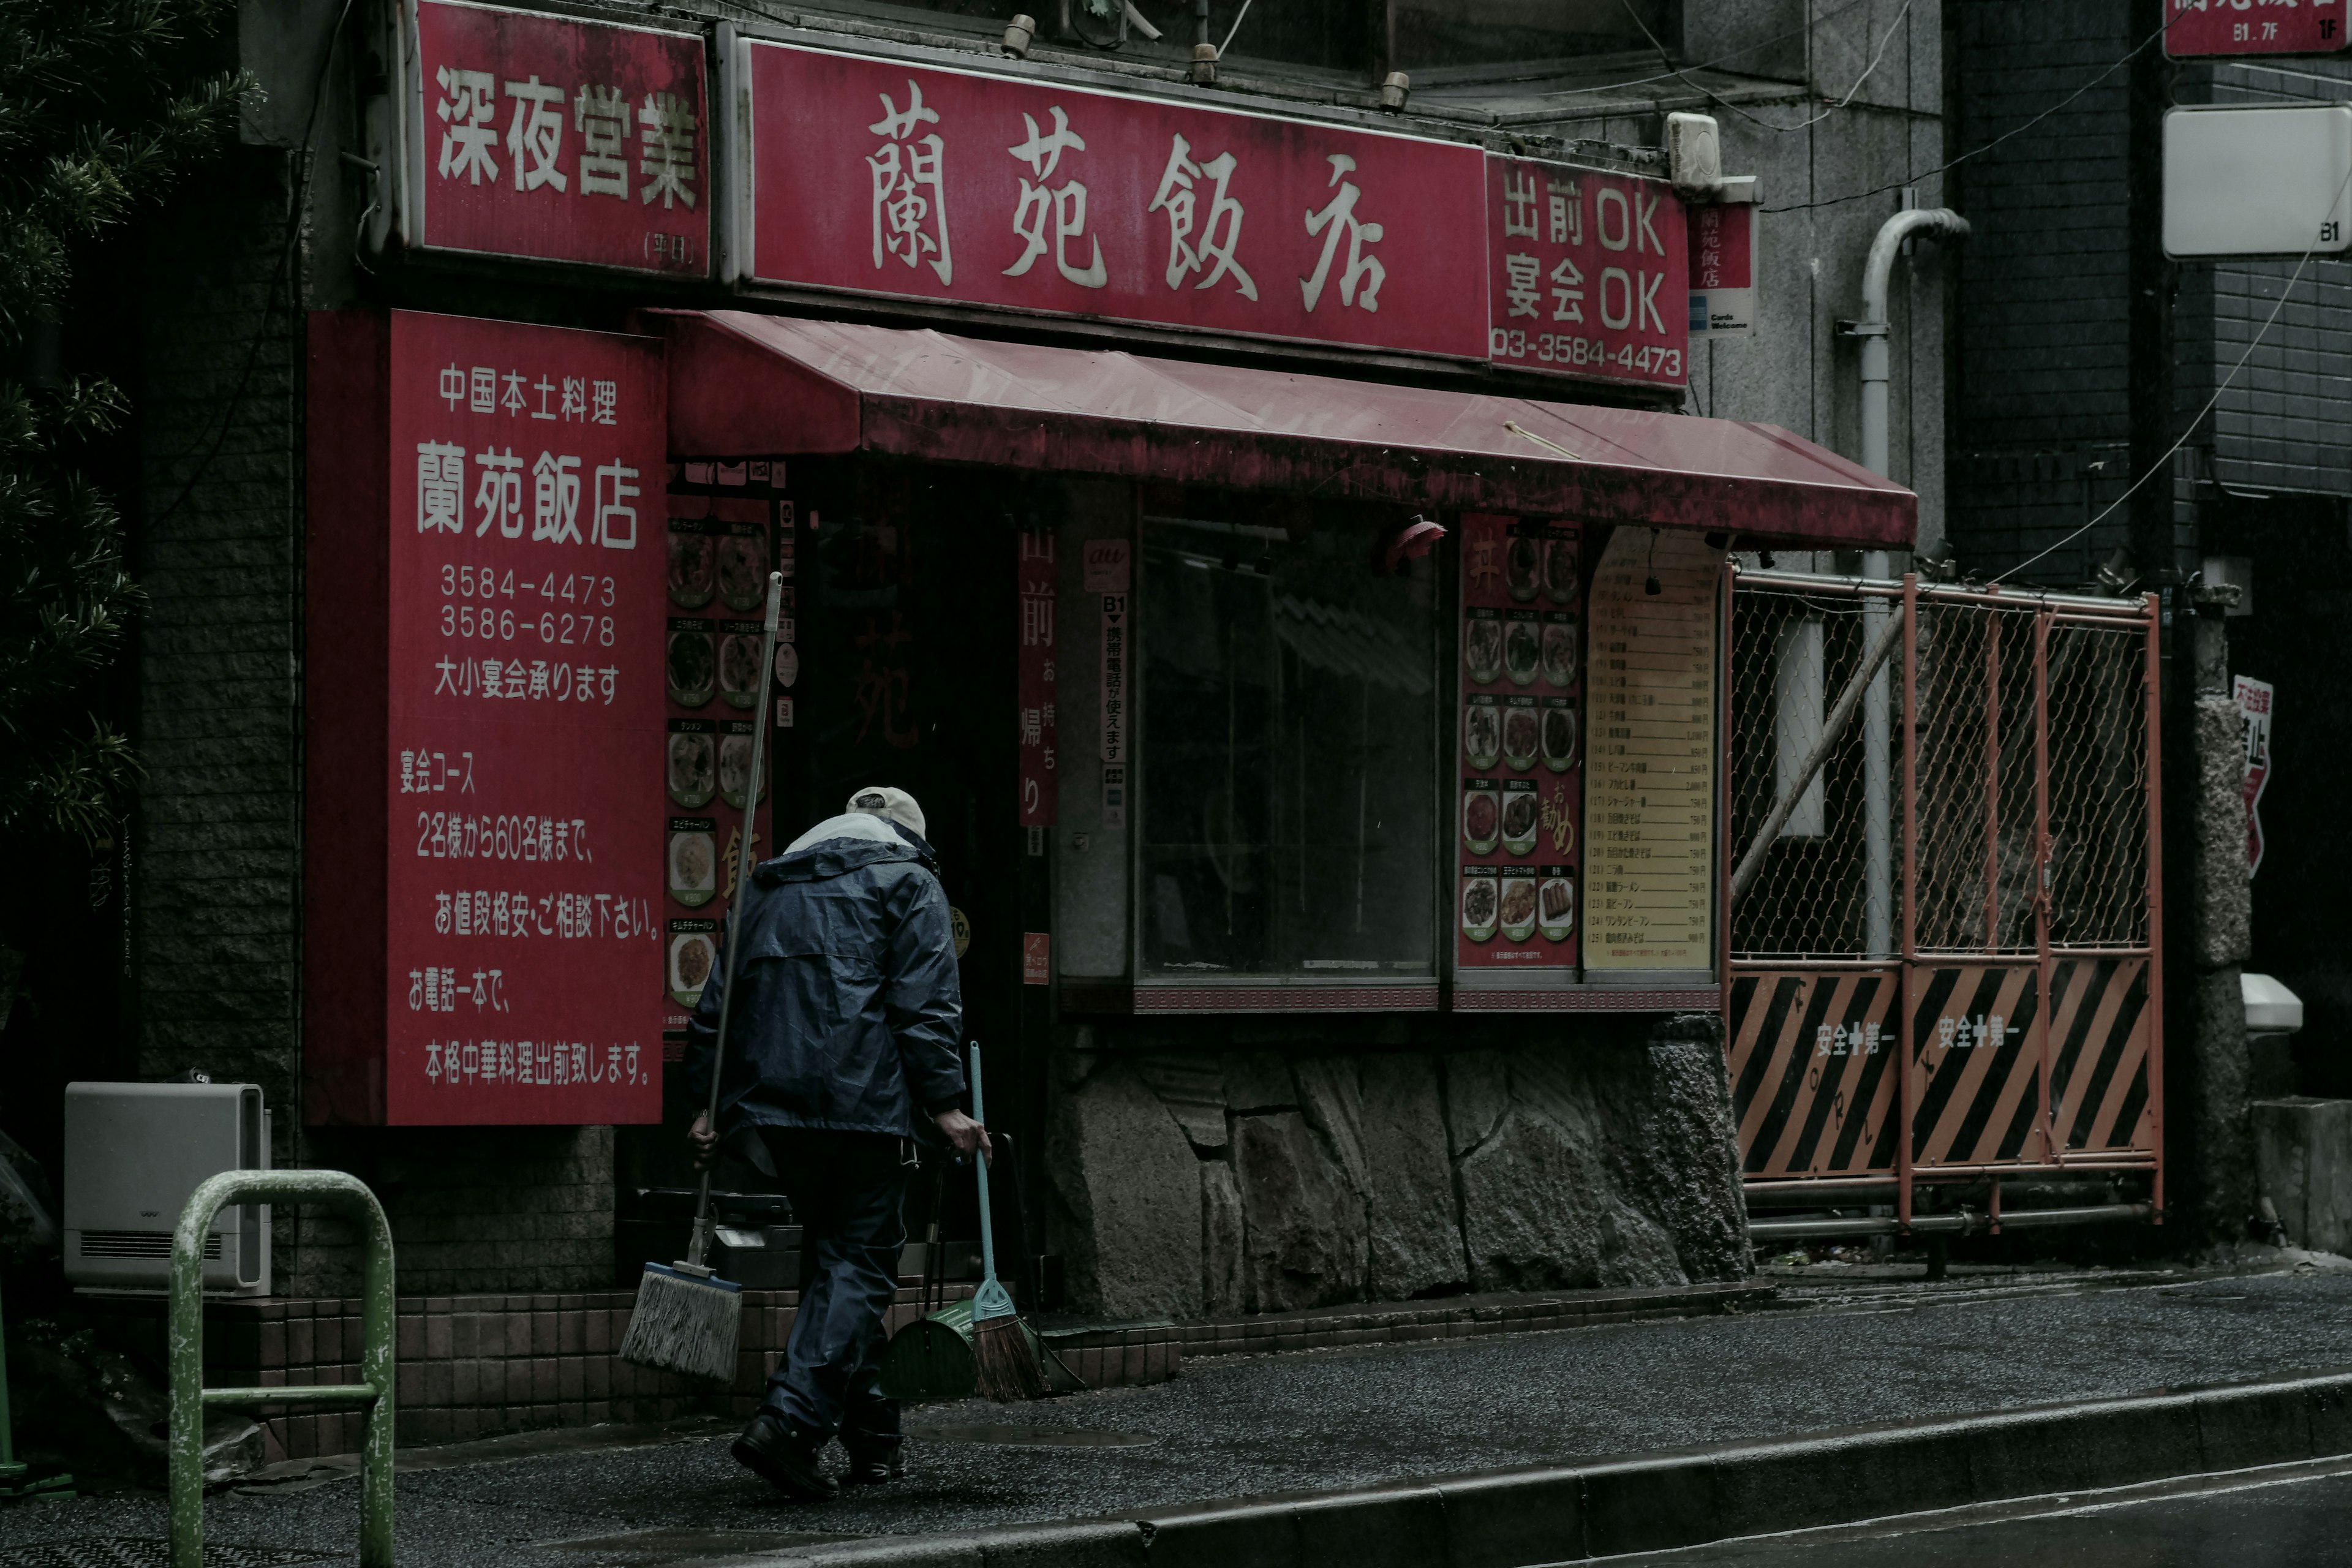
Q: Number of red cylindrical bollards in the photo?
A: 0